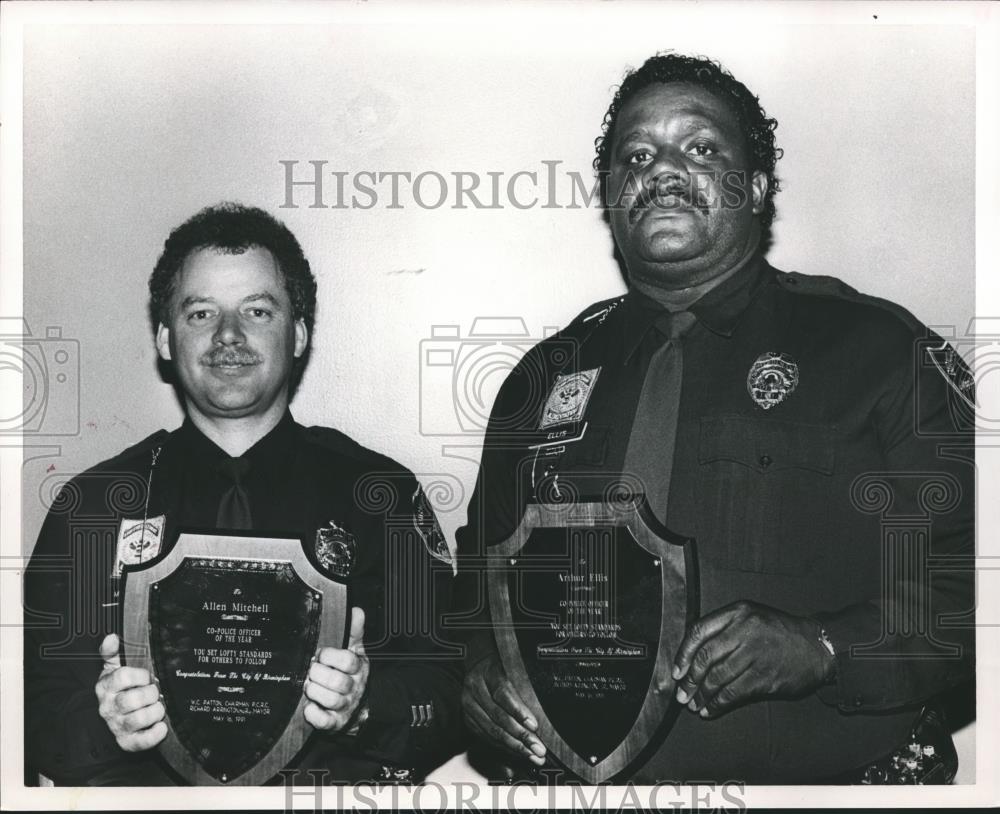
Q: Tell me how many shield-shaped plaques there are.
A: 2